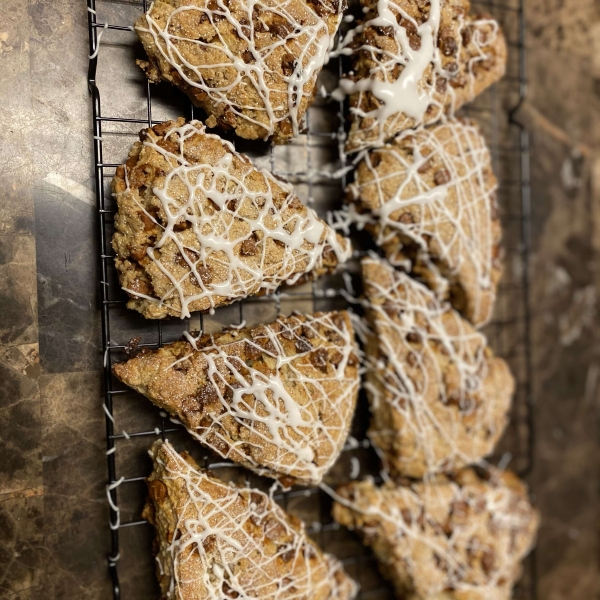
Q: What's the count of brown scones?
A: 8